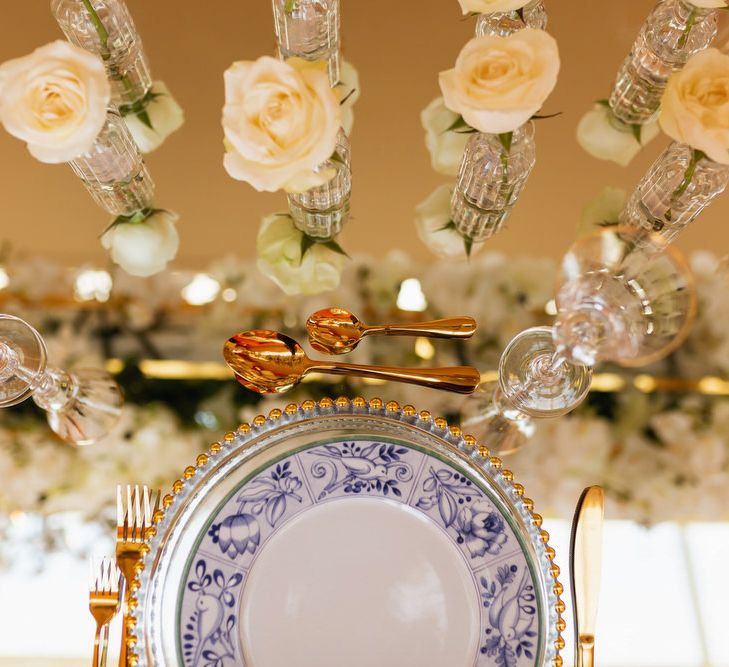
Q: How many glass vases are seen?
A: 8